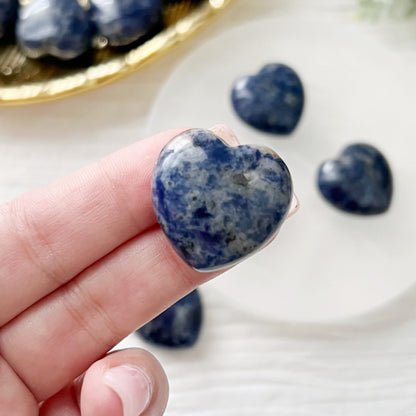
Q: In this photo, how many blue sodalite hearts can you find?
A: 7